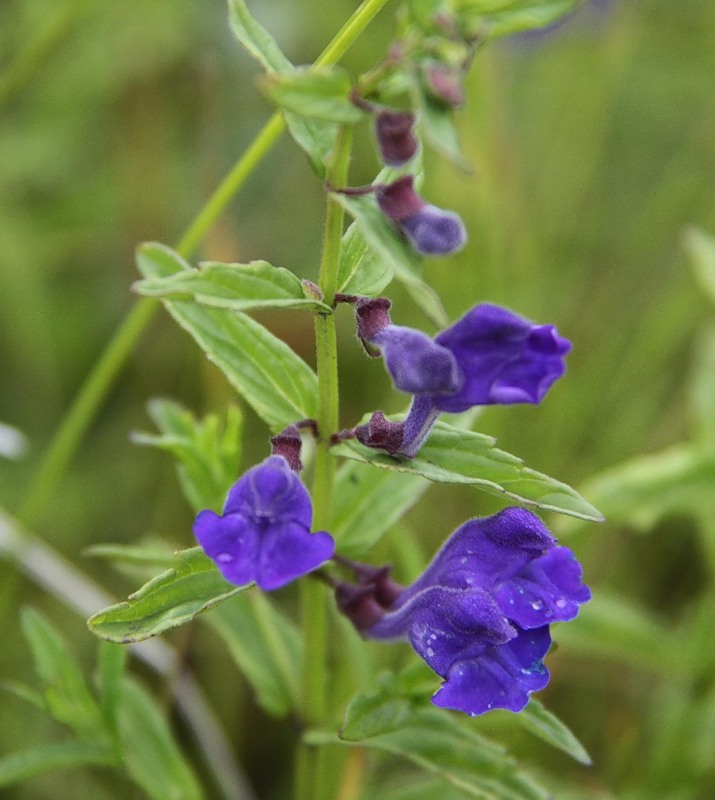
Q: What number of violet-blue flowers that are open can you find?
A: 4